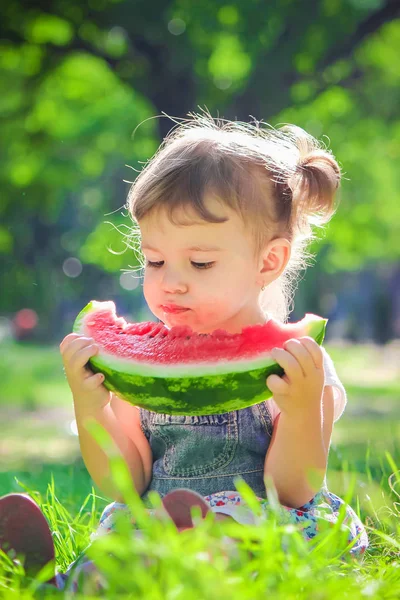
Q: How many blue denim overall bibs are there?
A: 1